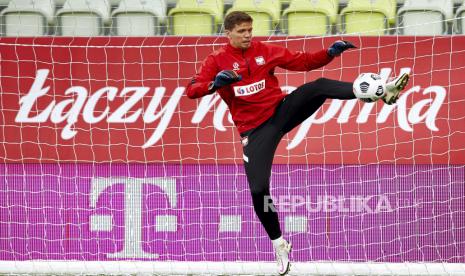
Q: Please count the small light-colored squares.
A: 4